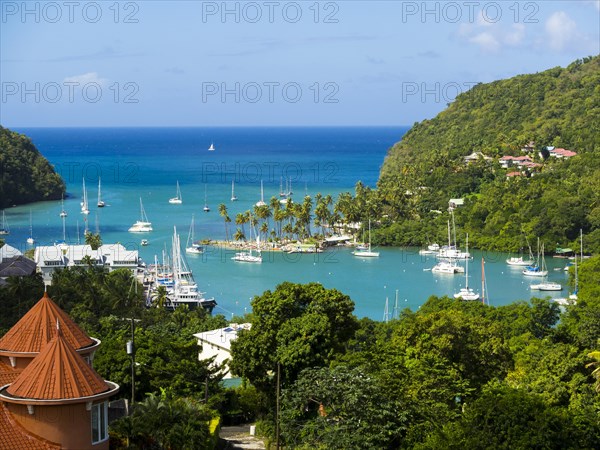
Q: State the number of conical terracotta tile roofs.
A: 2